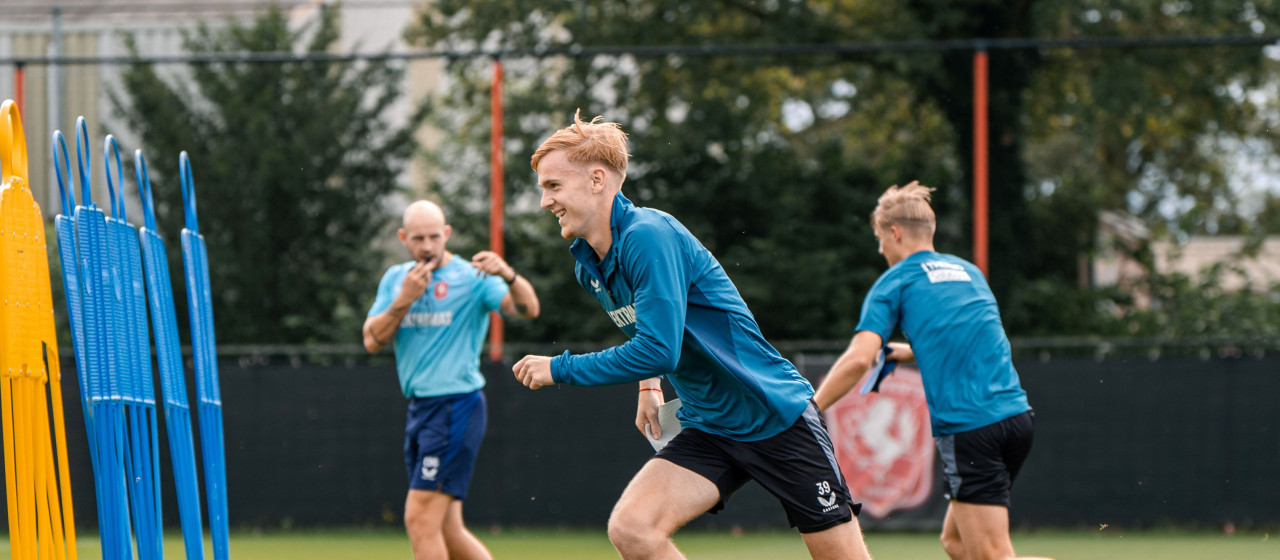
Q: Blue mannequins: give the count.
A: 5